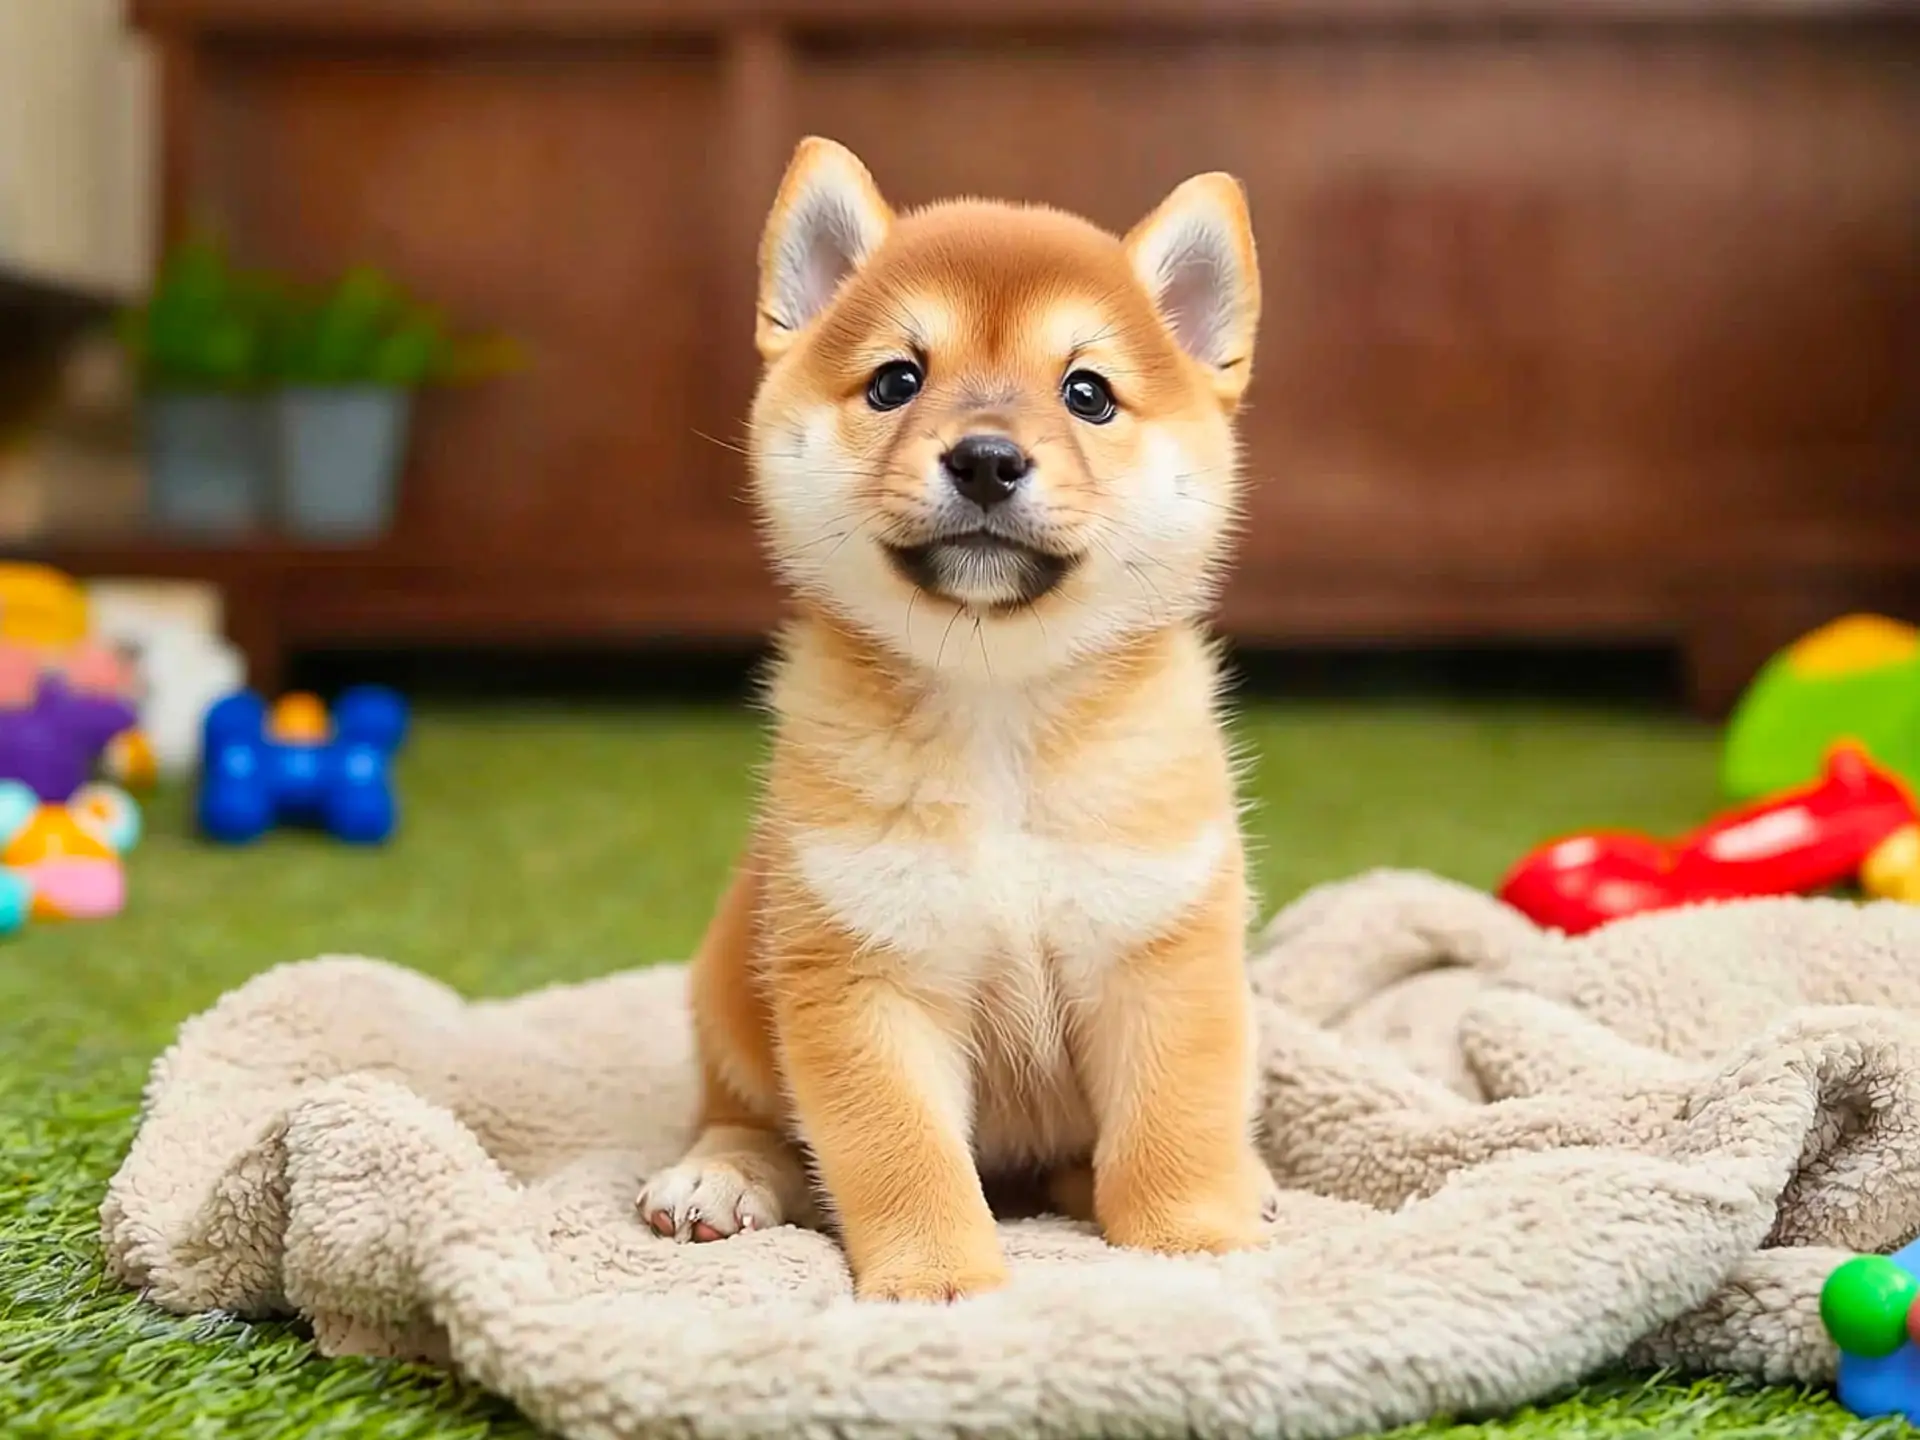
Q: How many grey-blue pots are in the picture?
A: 2